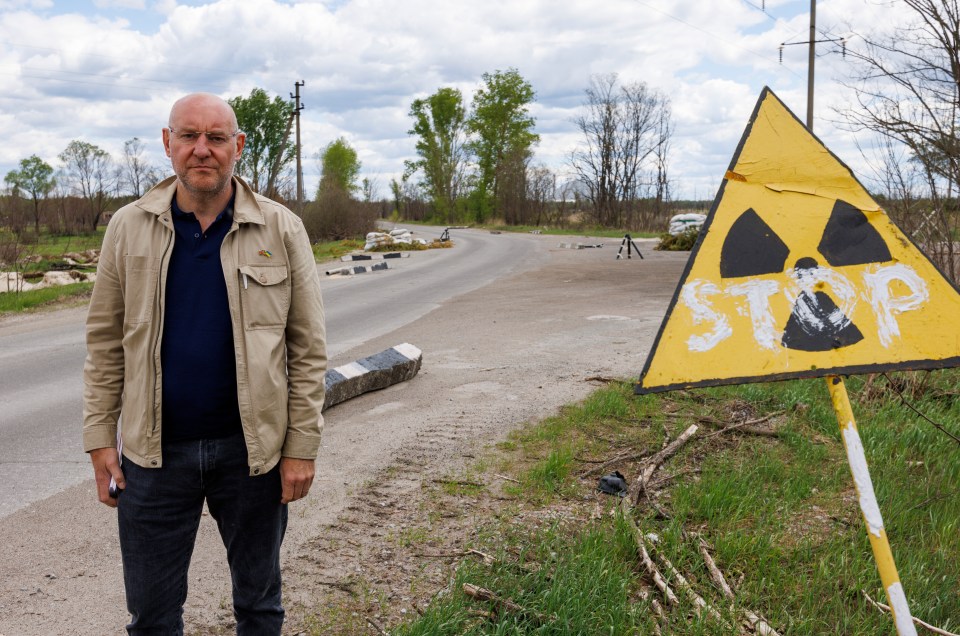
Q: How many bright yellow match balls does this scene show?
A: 0